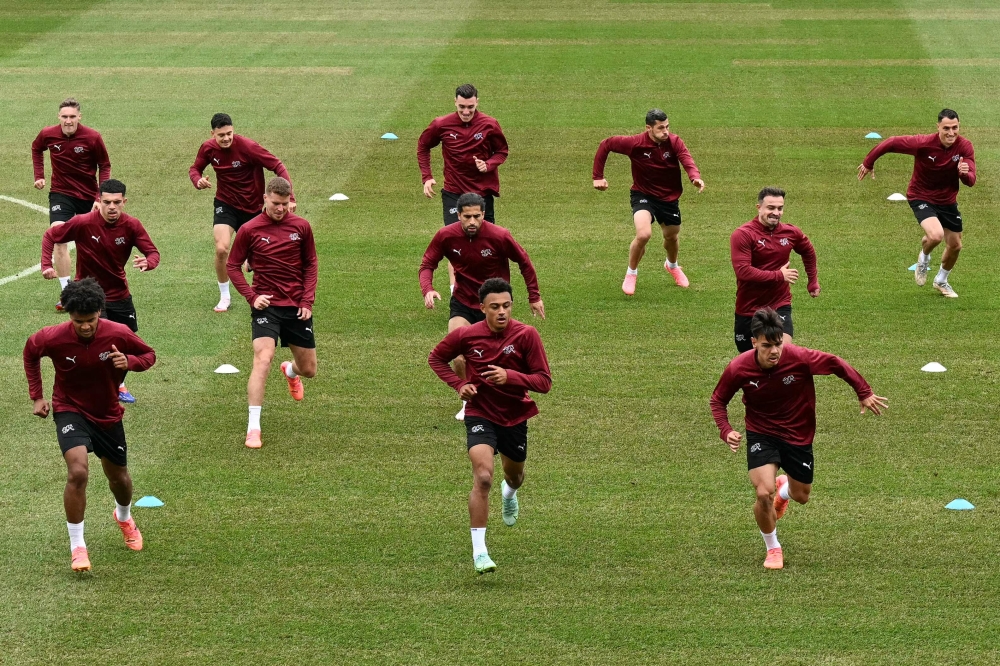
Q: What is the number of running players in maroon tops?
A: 12